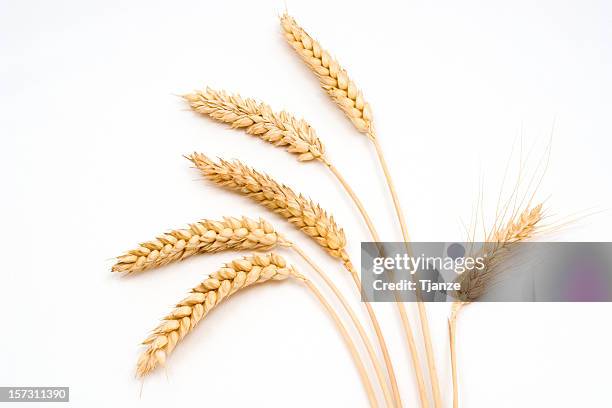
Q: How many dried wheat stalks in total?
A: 6